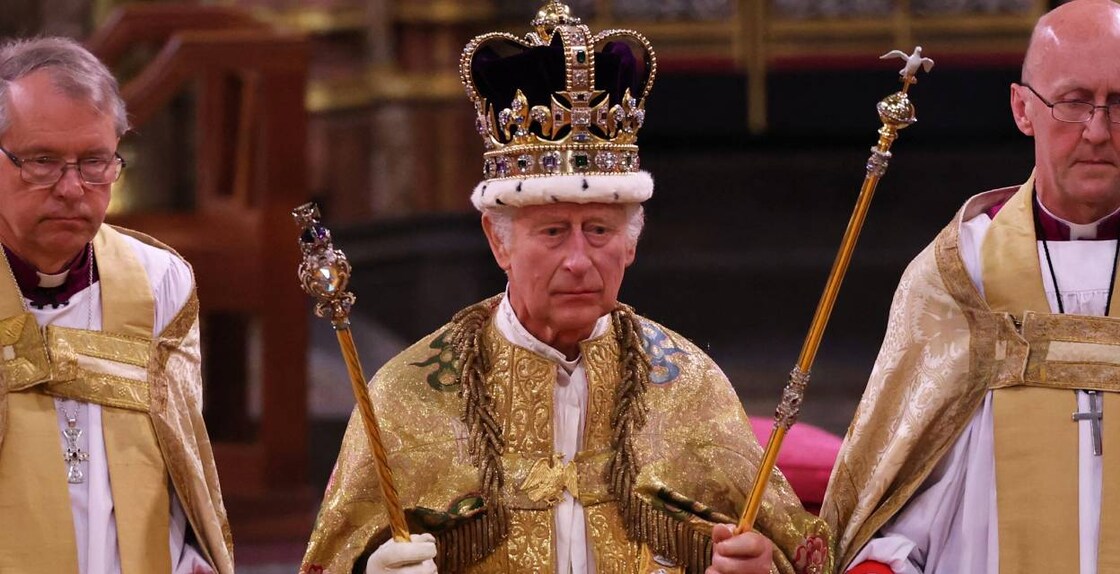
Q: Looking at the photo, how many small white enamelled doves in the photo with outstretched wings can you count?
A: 1